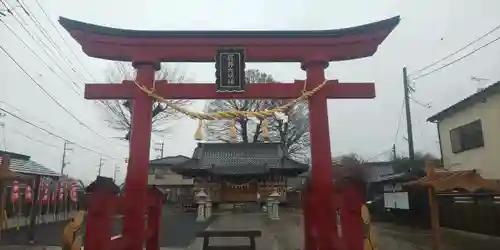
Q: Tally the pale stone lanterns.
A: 2